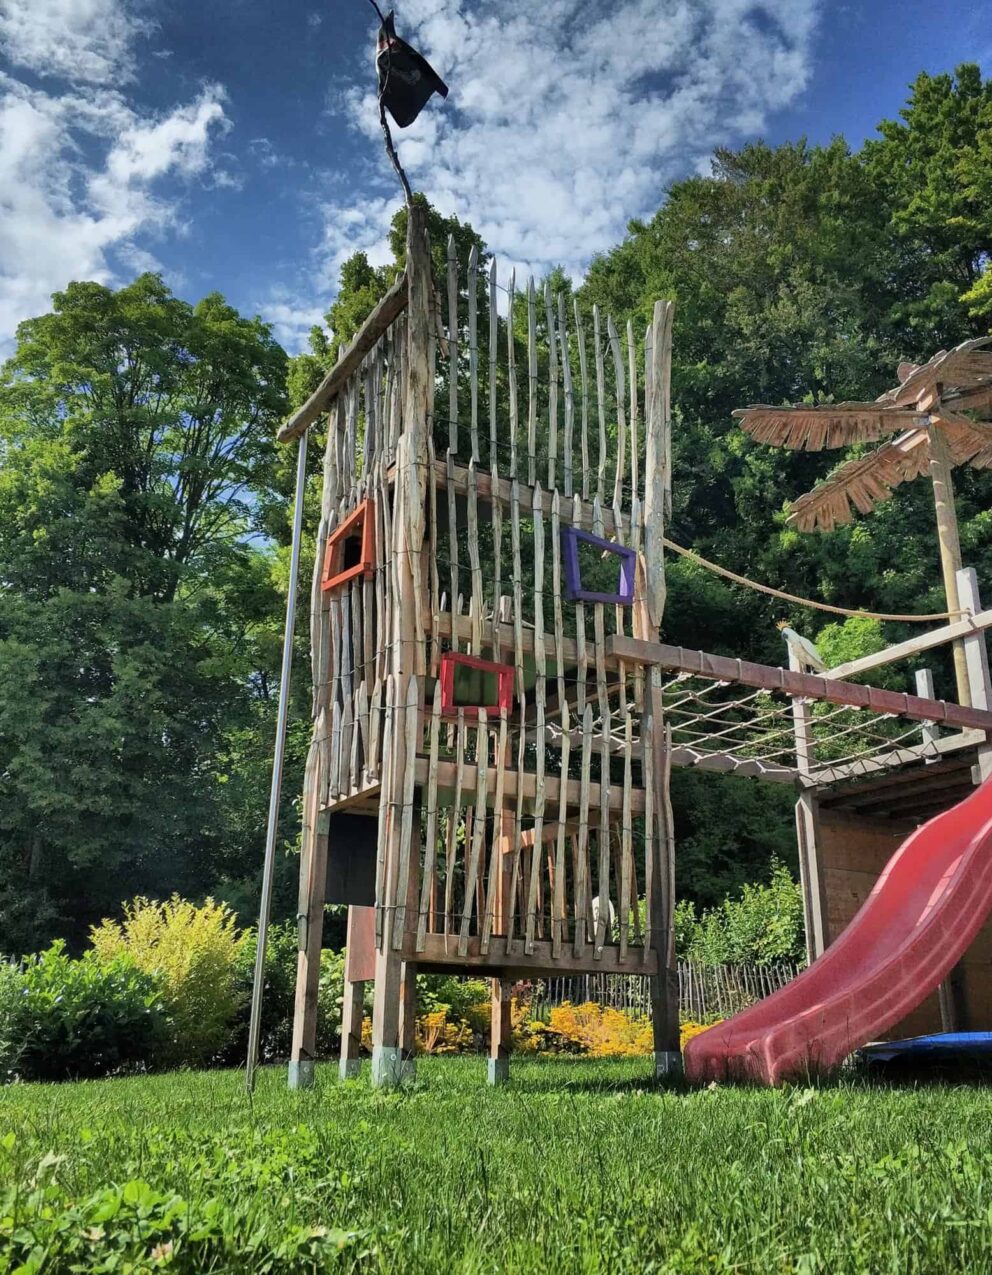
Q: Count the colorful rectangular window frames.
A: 3